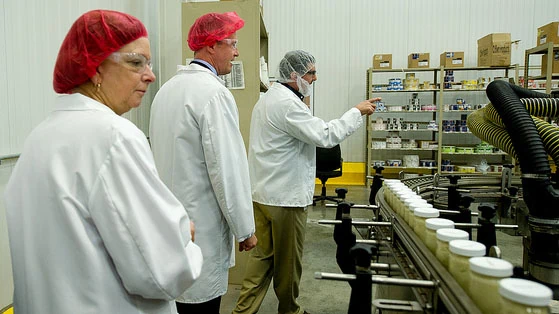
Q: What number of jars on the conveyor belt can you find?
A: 14